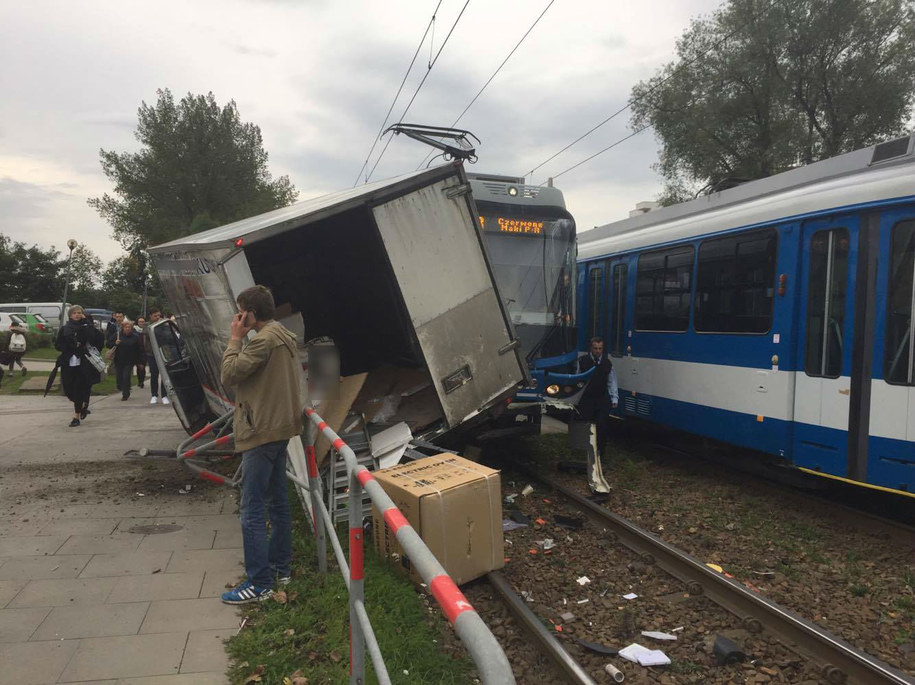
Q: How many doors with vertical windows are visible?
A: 4